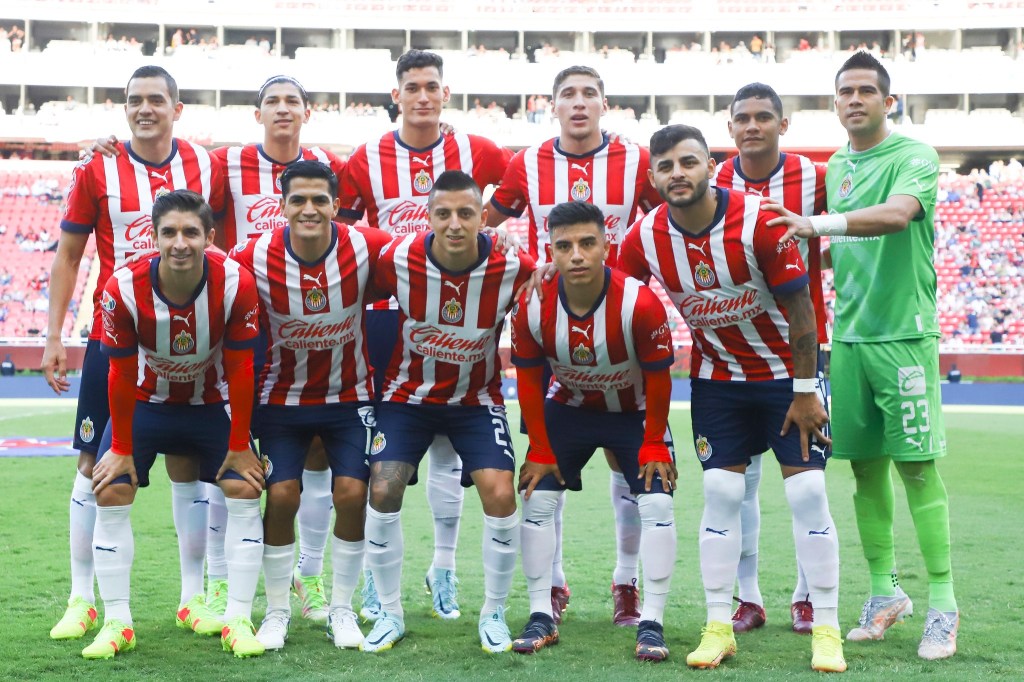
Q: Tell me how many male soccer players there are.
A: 11